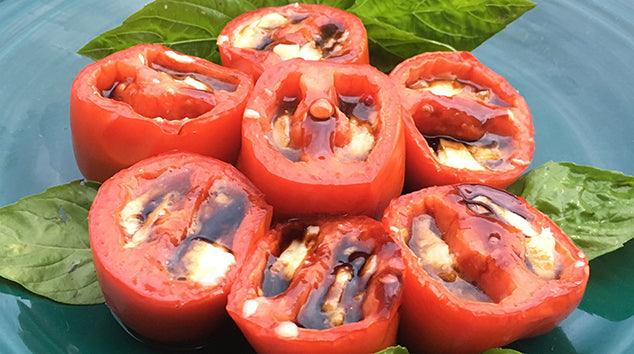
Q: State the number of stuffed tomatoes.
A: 7